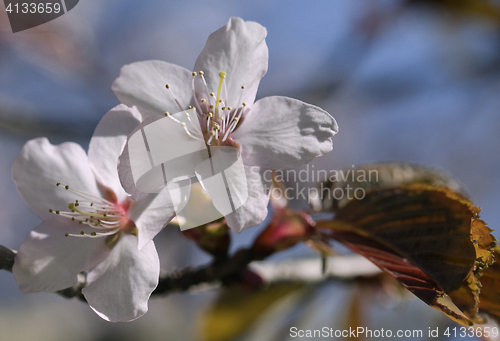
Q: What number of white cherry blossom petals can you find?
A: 10